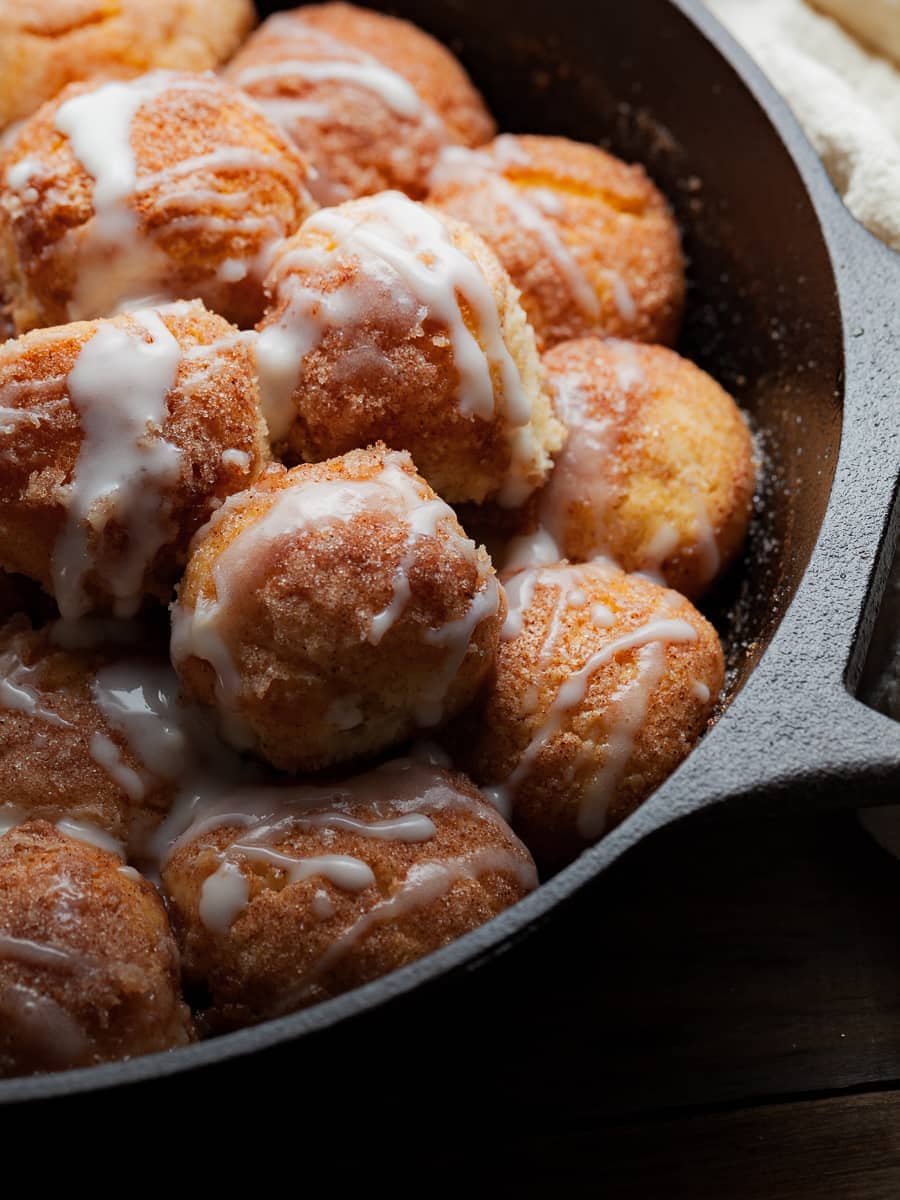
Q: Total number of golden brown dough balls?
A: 12